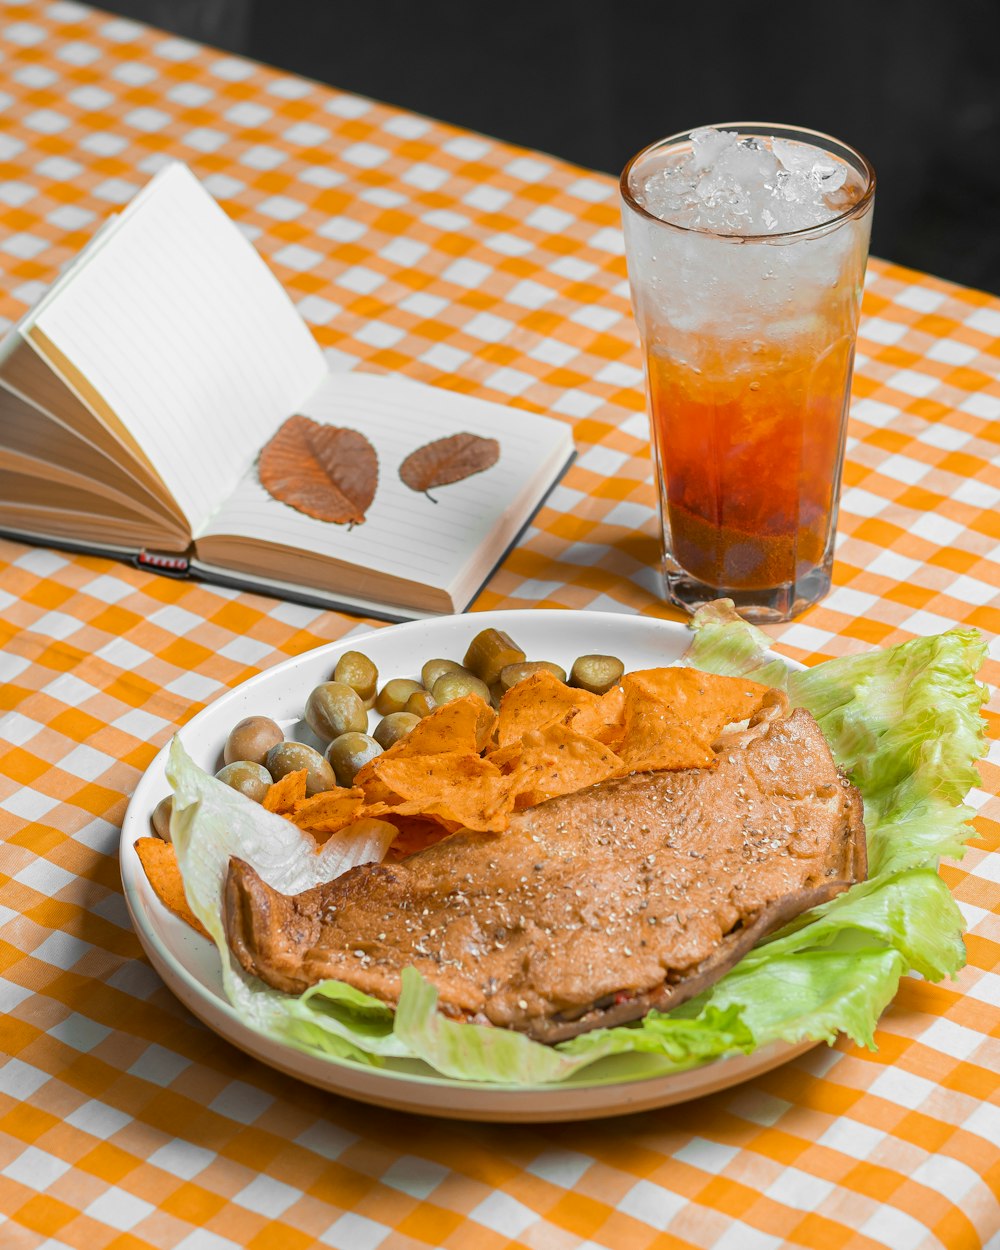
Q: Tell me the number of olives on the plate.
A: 7